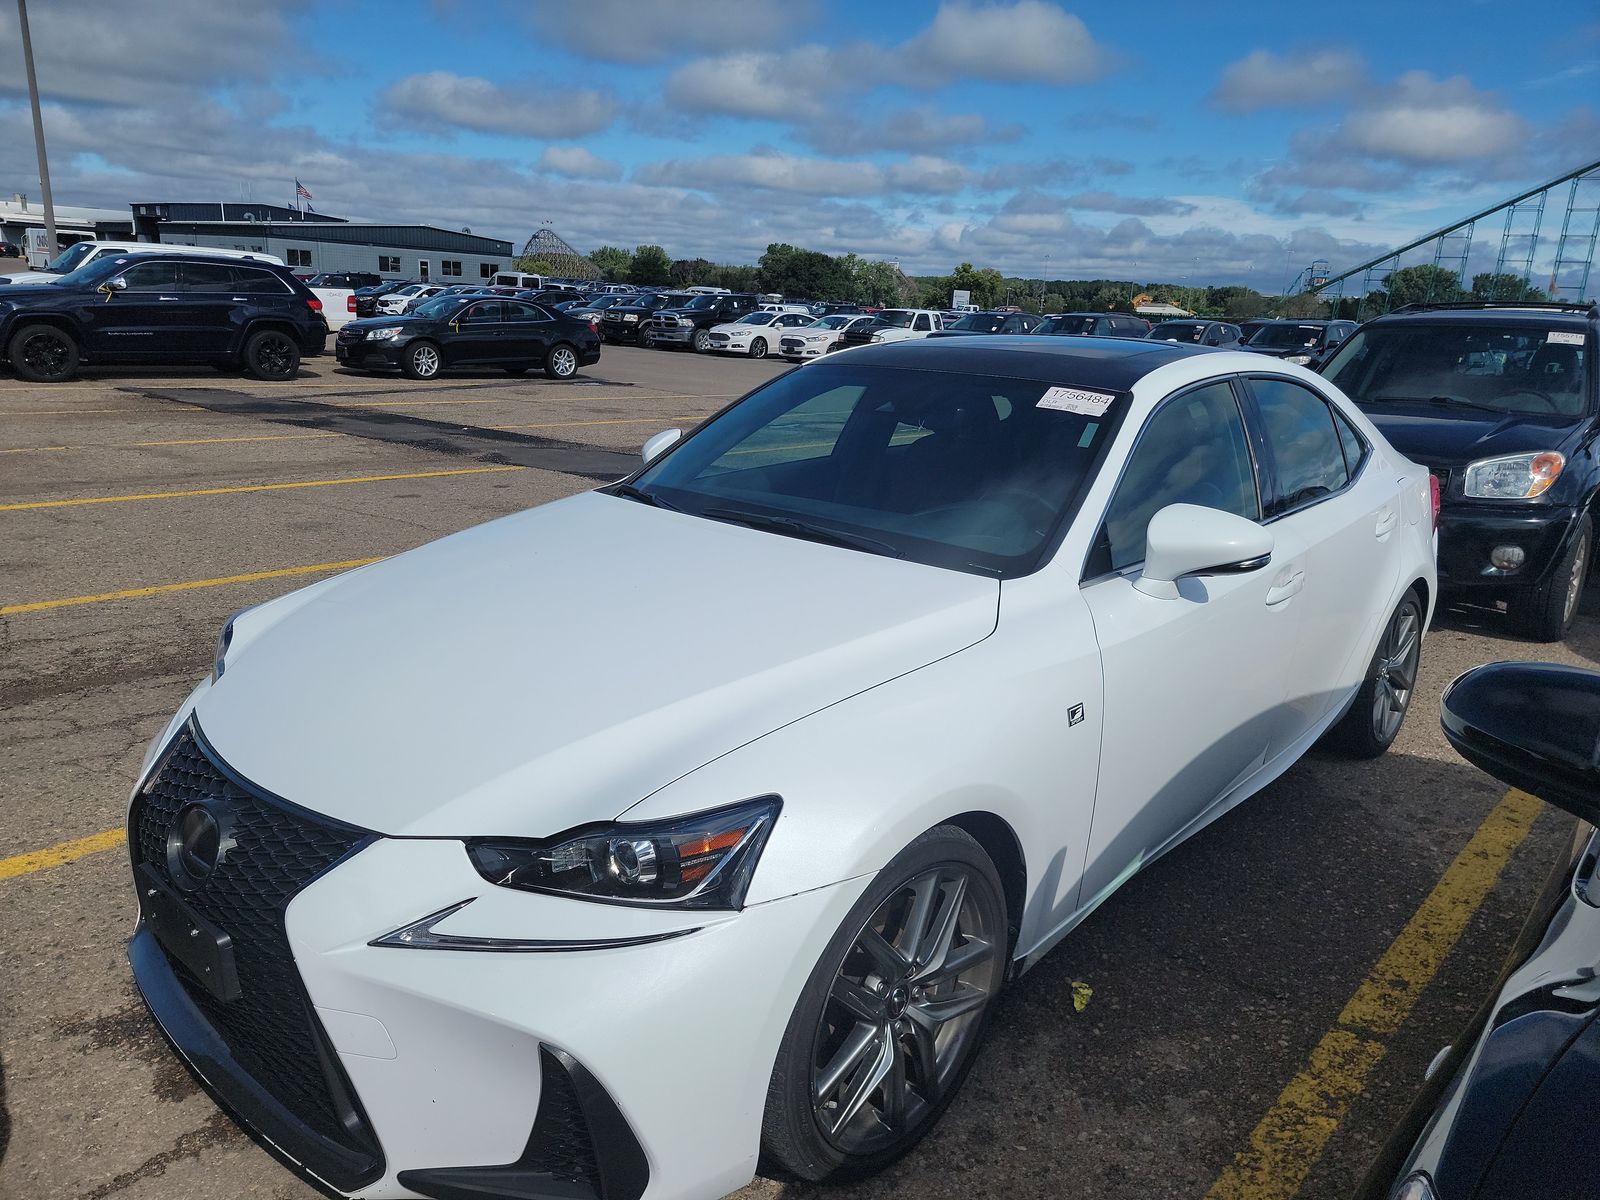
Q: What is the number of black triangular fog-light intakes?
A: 1